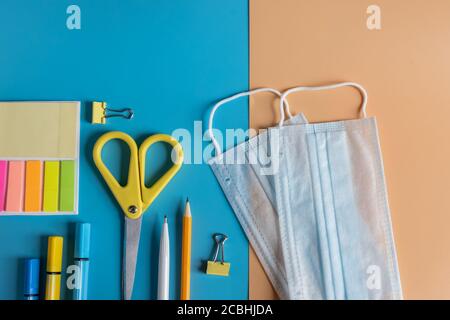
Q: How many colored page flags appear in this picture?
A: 5